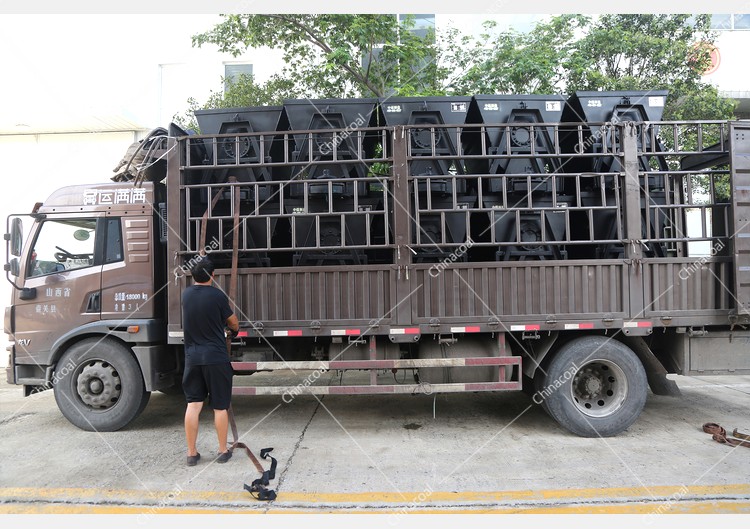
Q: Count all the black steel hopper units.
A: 10